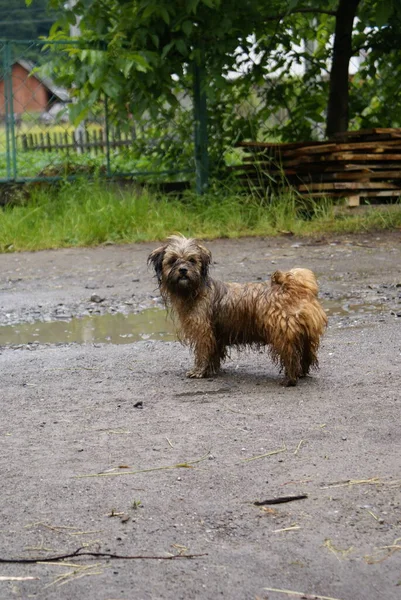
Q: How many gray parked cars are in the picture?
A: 0